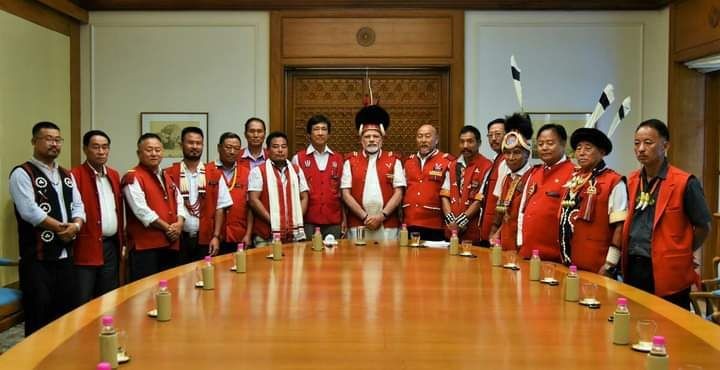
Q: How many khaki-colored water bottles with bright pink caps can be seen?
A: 14